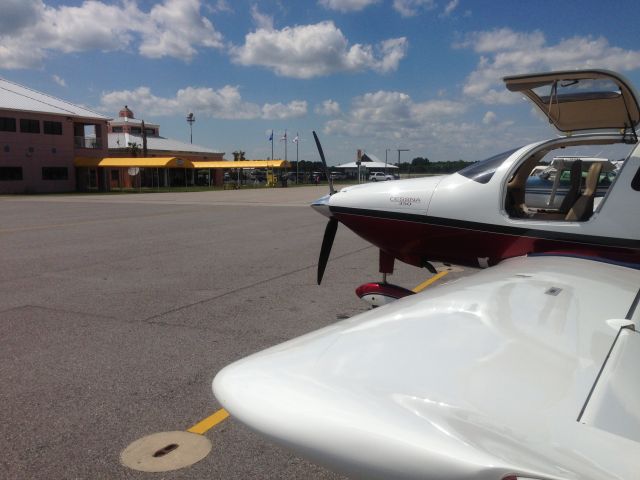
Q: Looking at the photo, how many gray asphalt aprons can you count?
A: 1